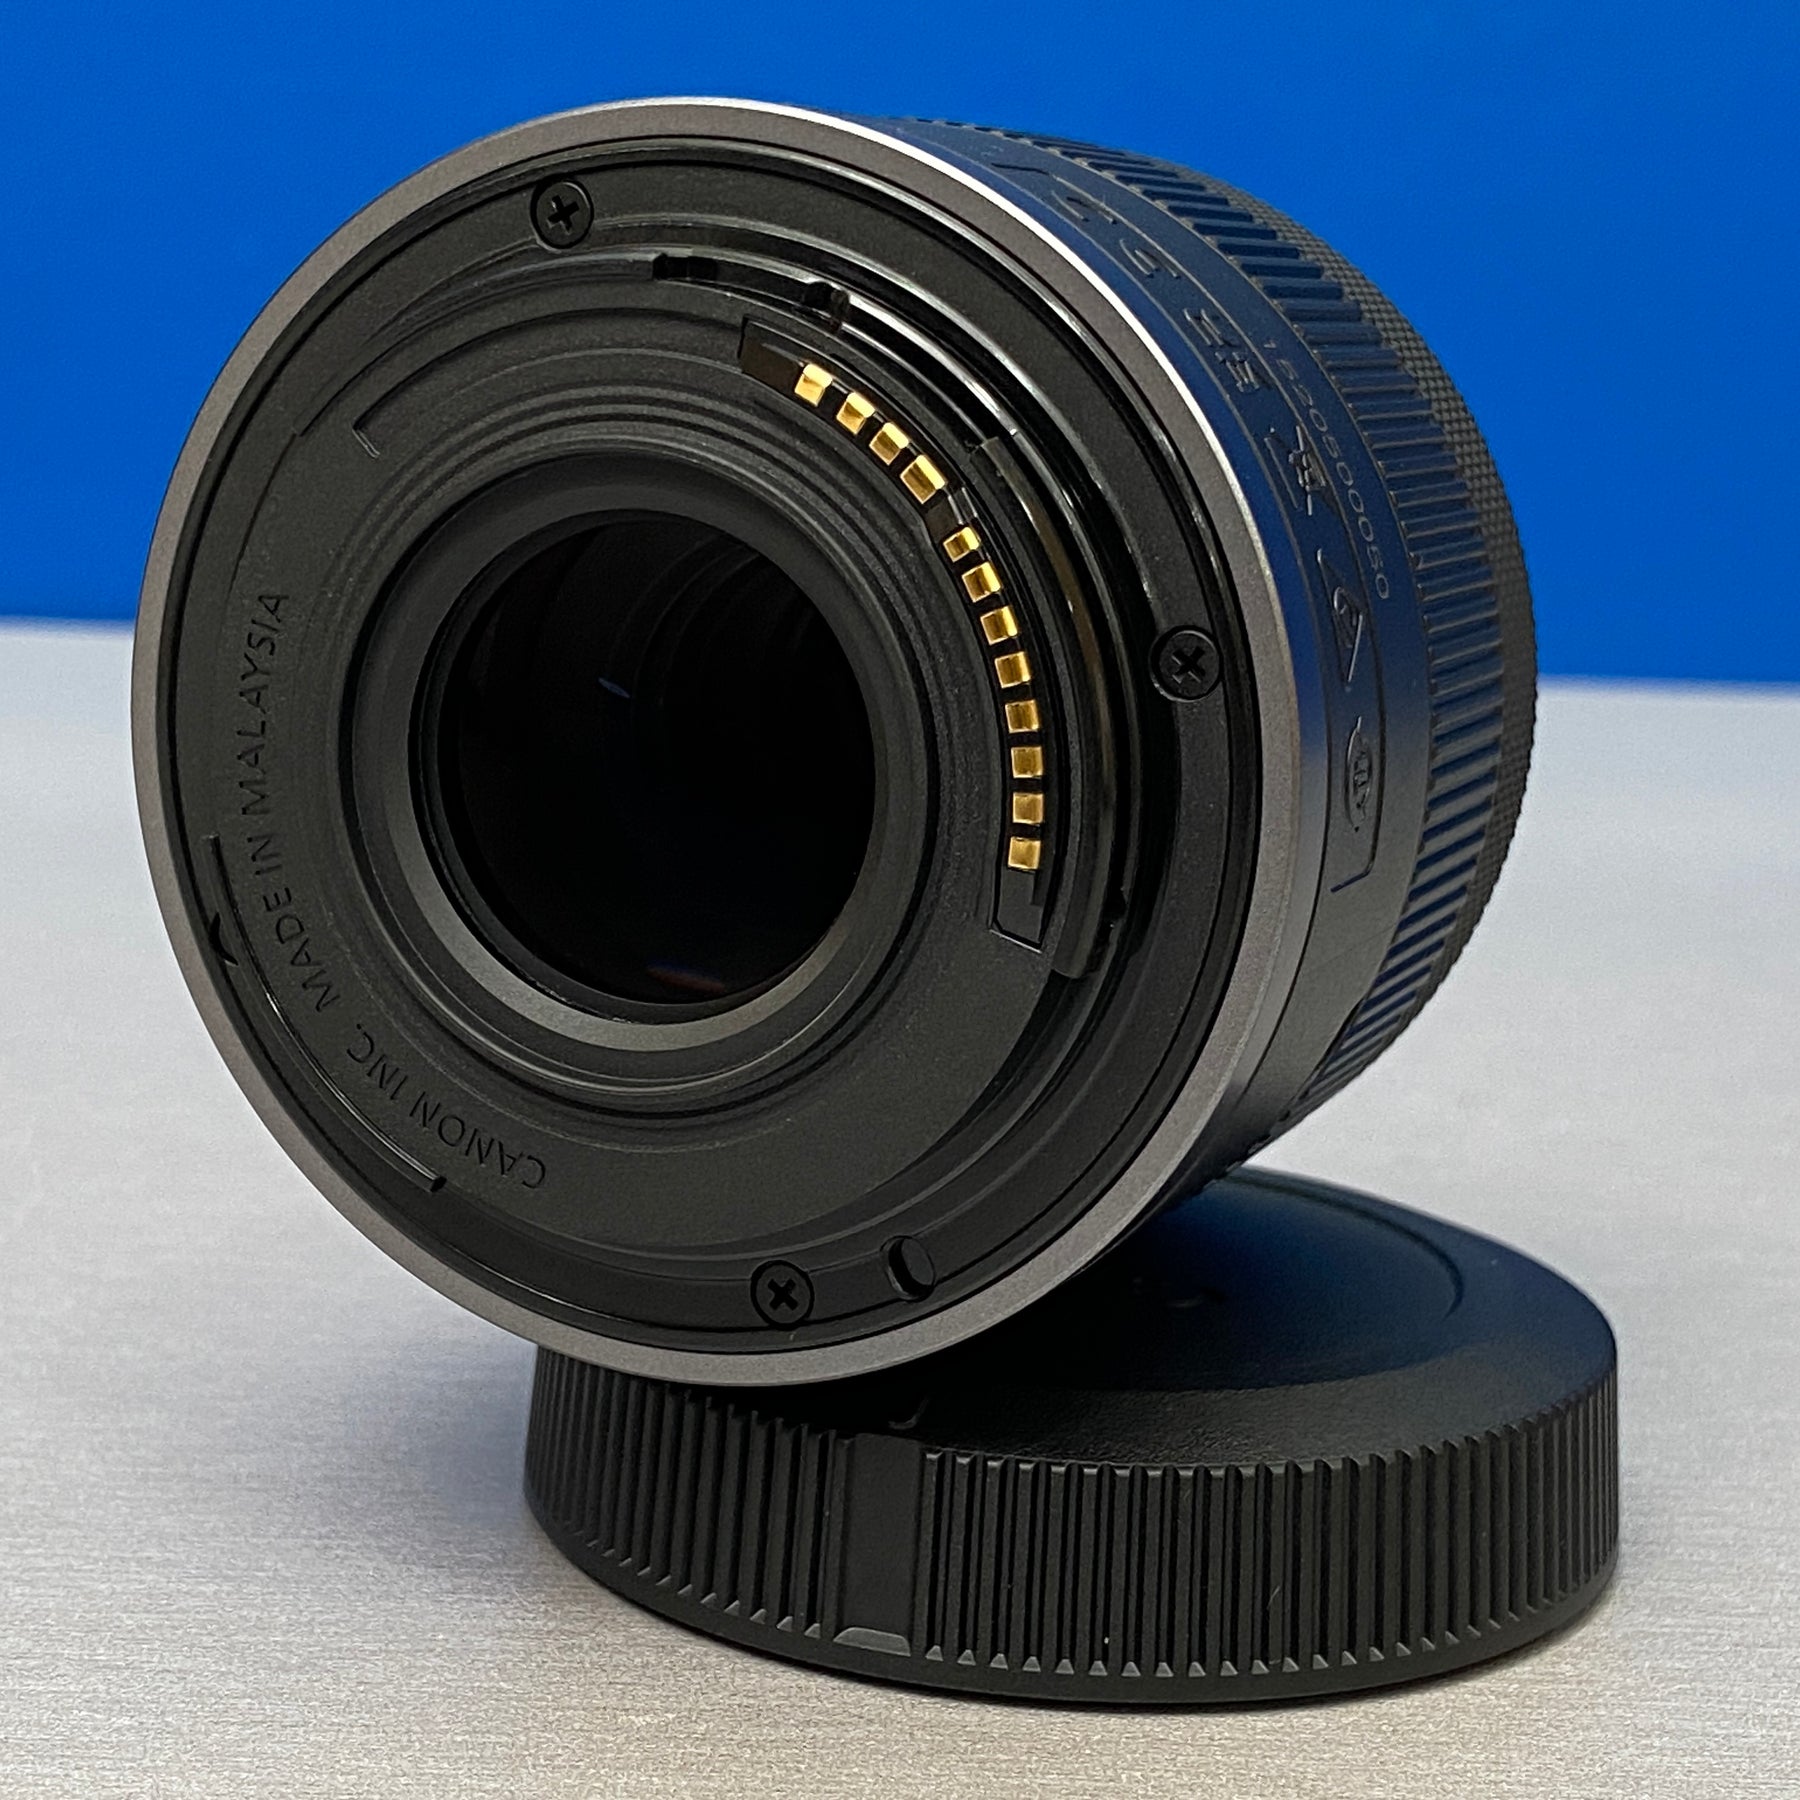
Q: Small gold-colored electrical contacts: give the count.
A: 12